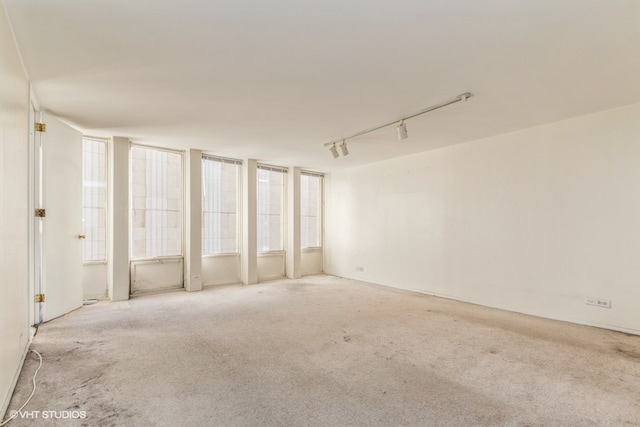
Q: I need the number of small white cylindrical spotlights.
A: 3